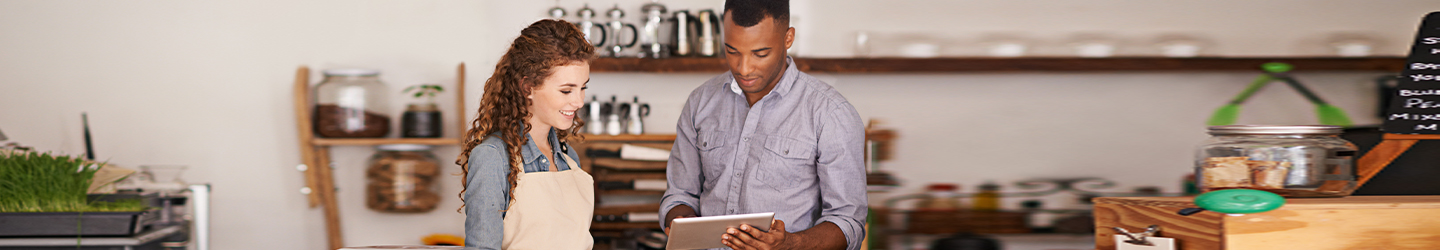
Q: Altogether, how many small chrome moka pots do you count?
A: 3